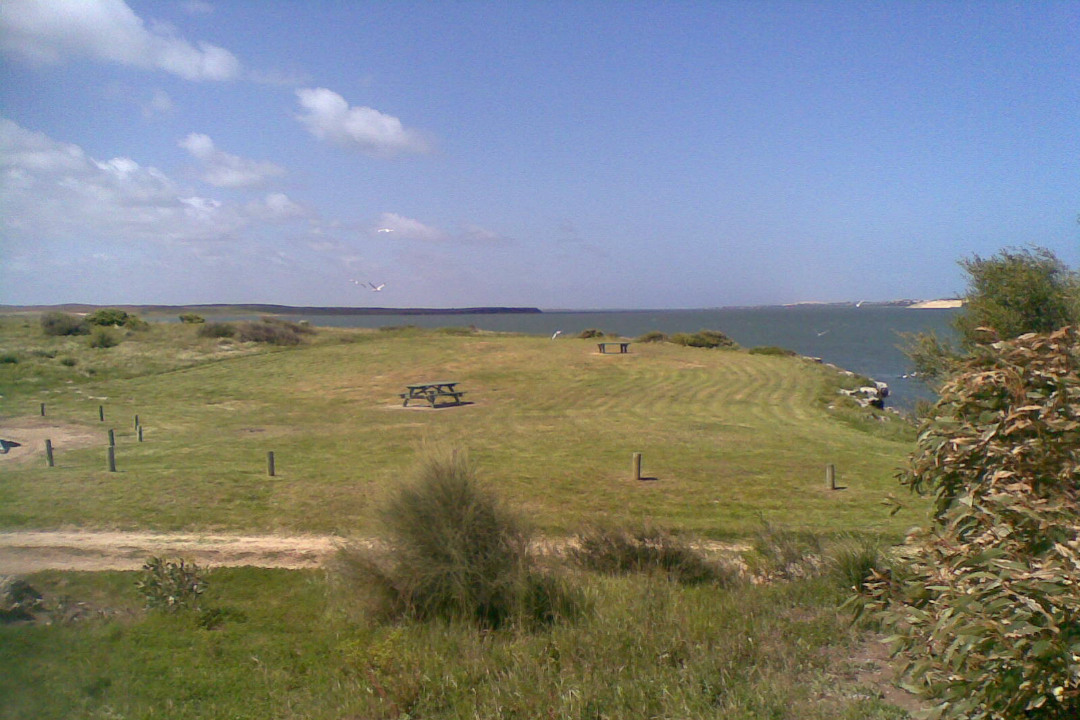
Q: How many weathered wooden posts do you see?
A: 10